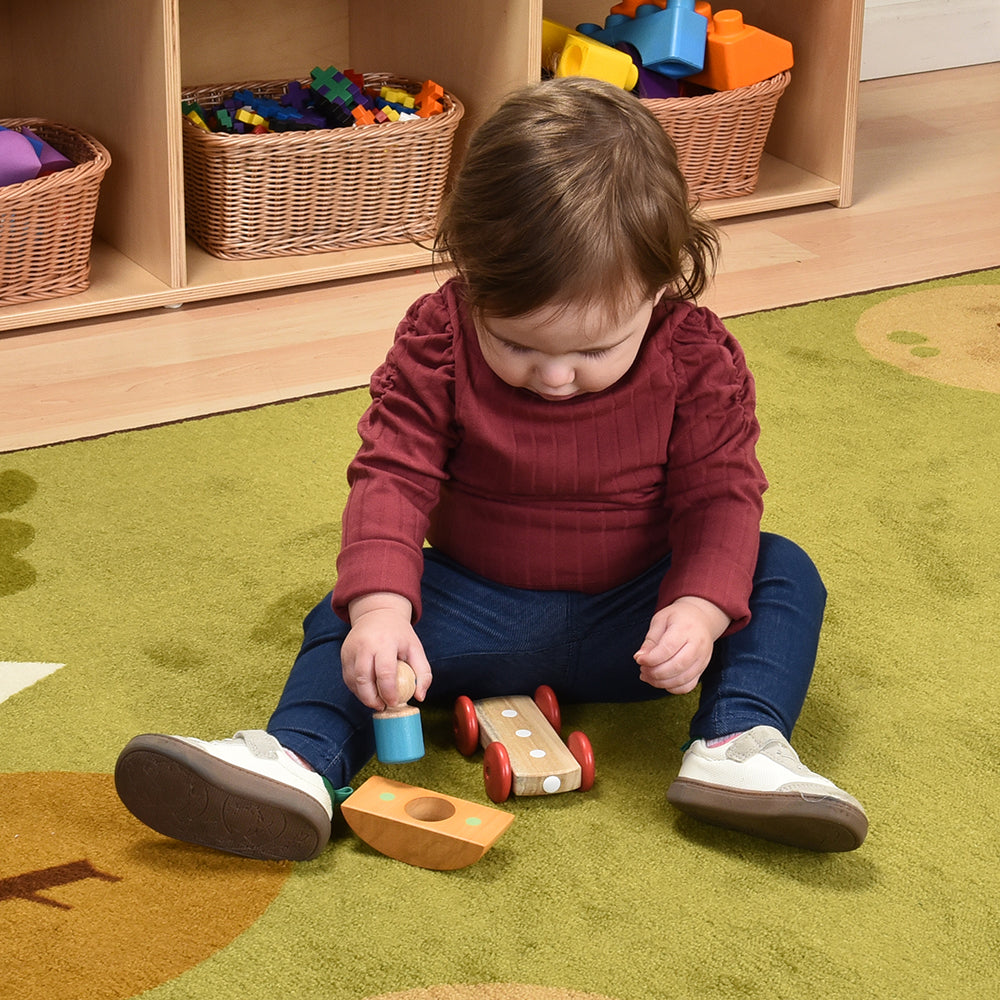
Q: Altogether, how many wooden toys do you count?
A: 3